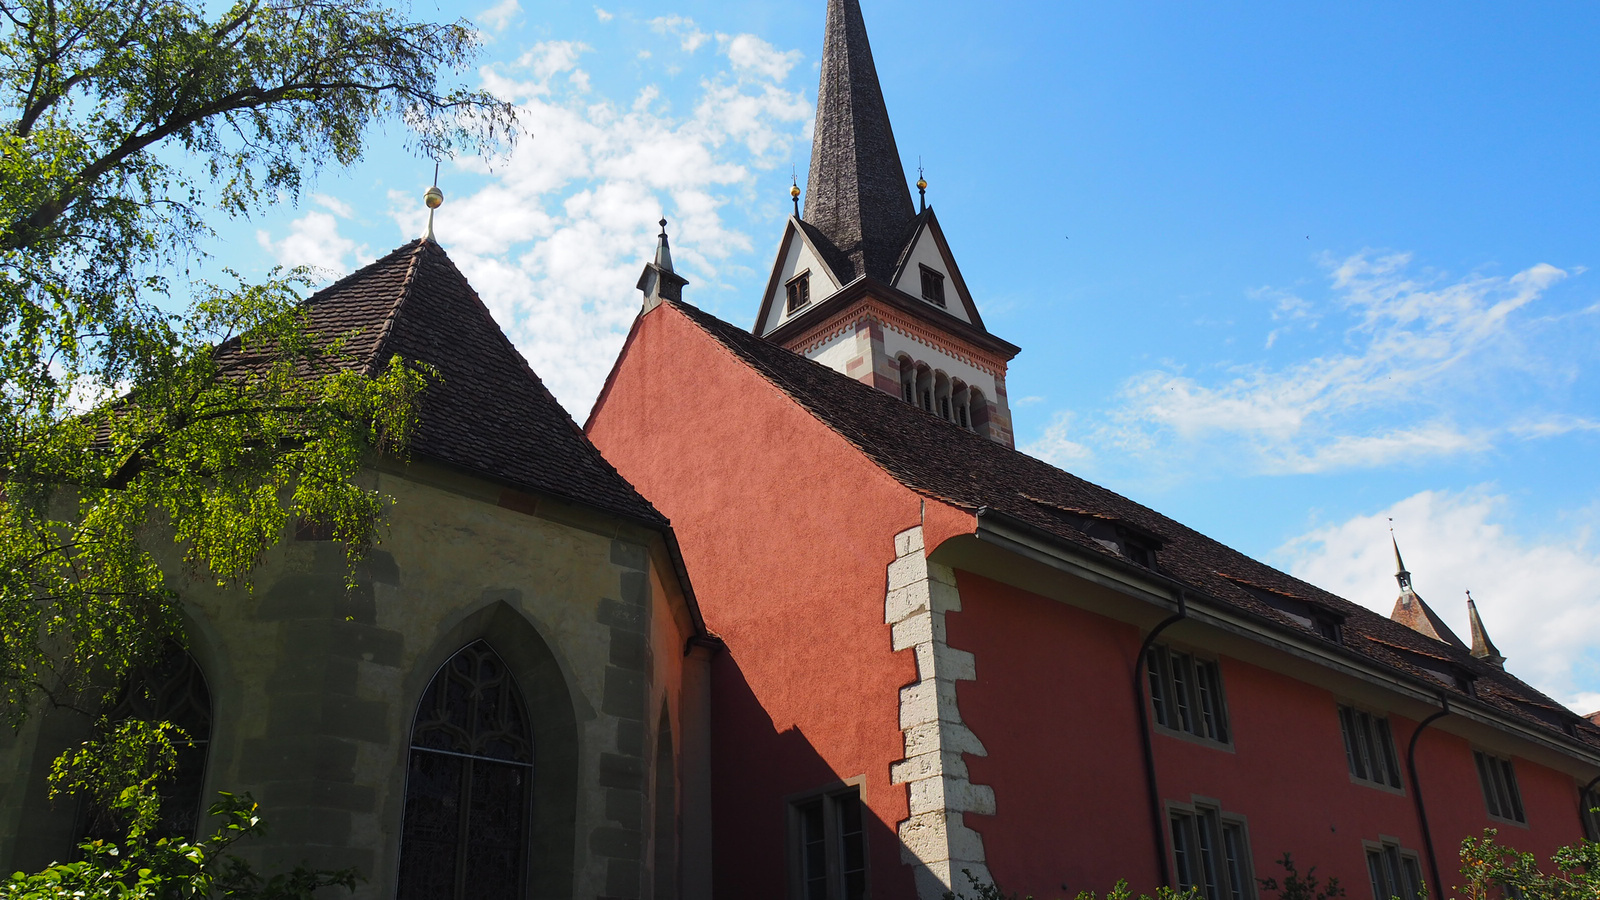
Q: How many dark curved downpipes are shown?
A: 3